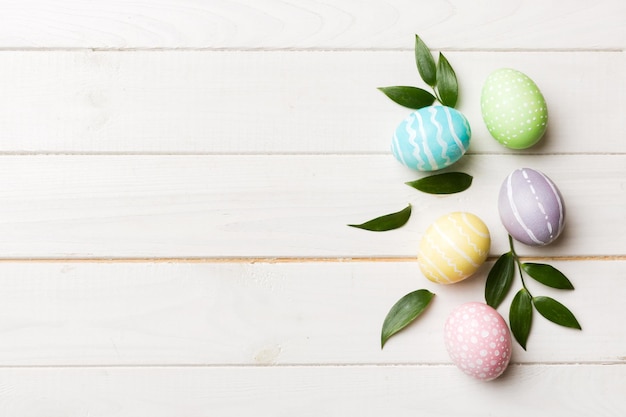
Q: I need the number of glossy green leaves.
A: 10